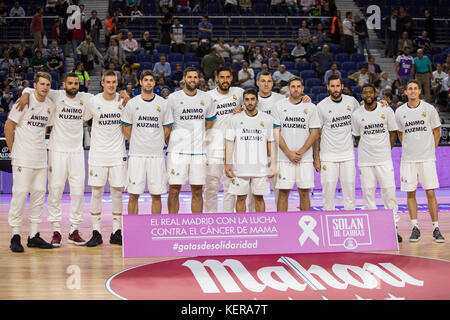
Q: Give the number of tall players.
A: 11